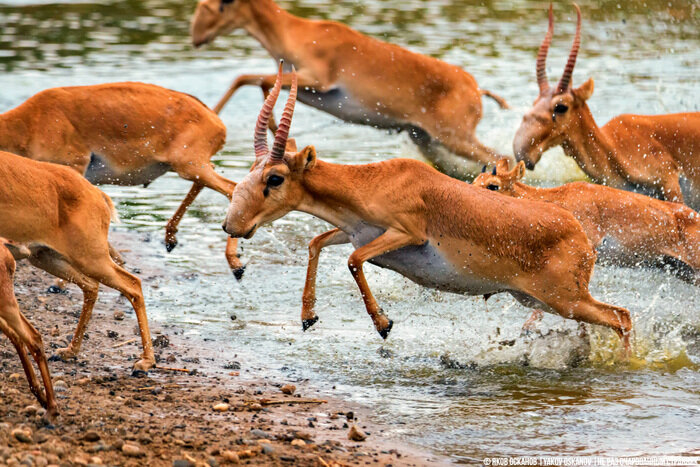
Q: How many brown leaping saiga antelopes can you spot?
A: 7